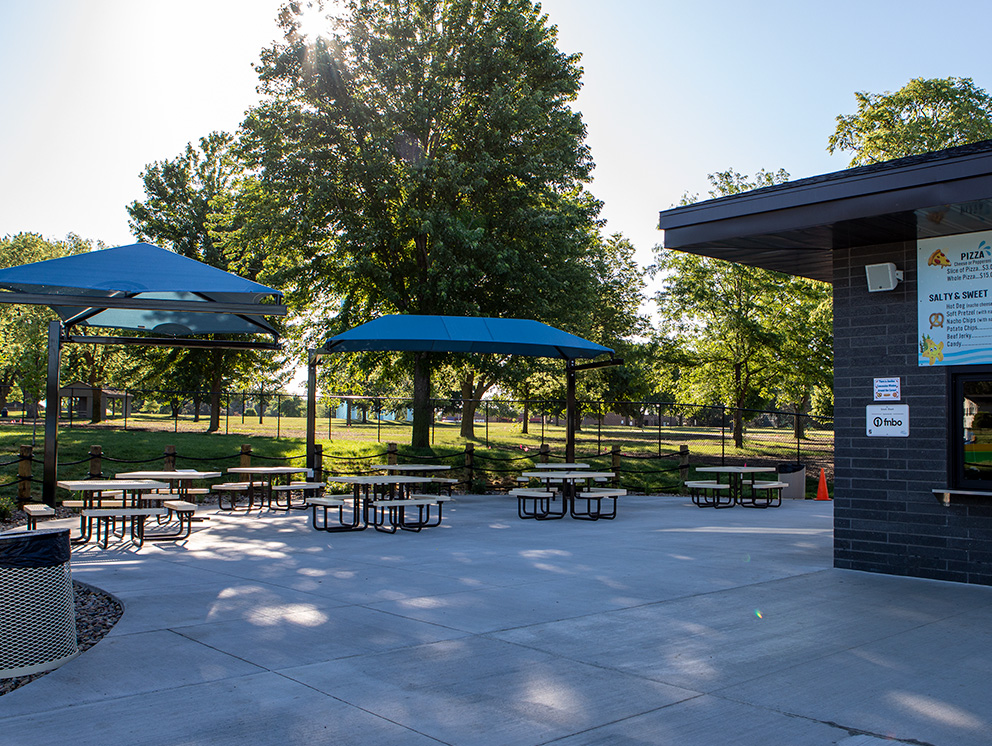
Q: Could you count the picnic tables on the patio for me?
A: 8